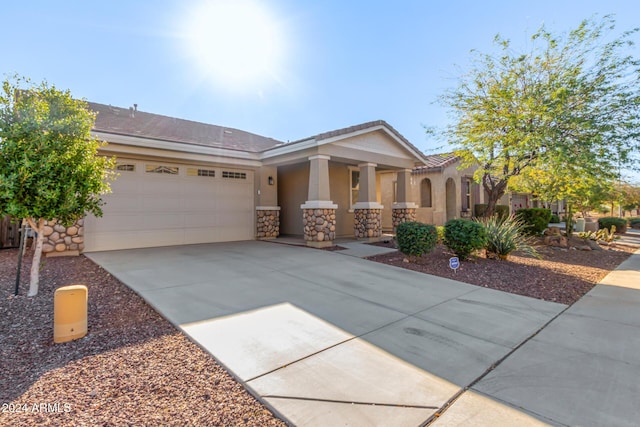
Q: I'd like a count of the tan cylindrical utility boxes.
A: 1